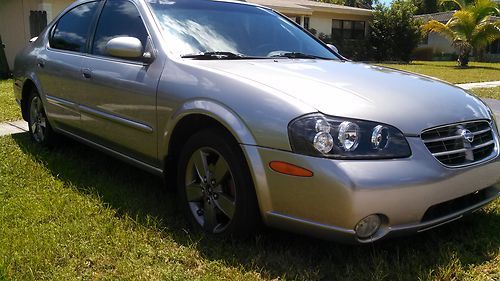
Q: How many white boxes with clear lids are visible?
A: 0